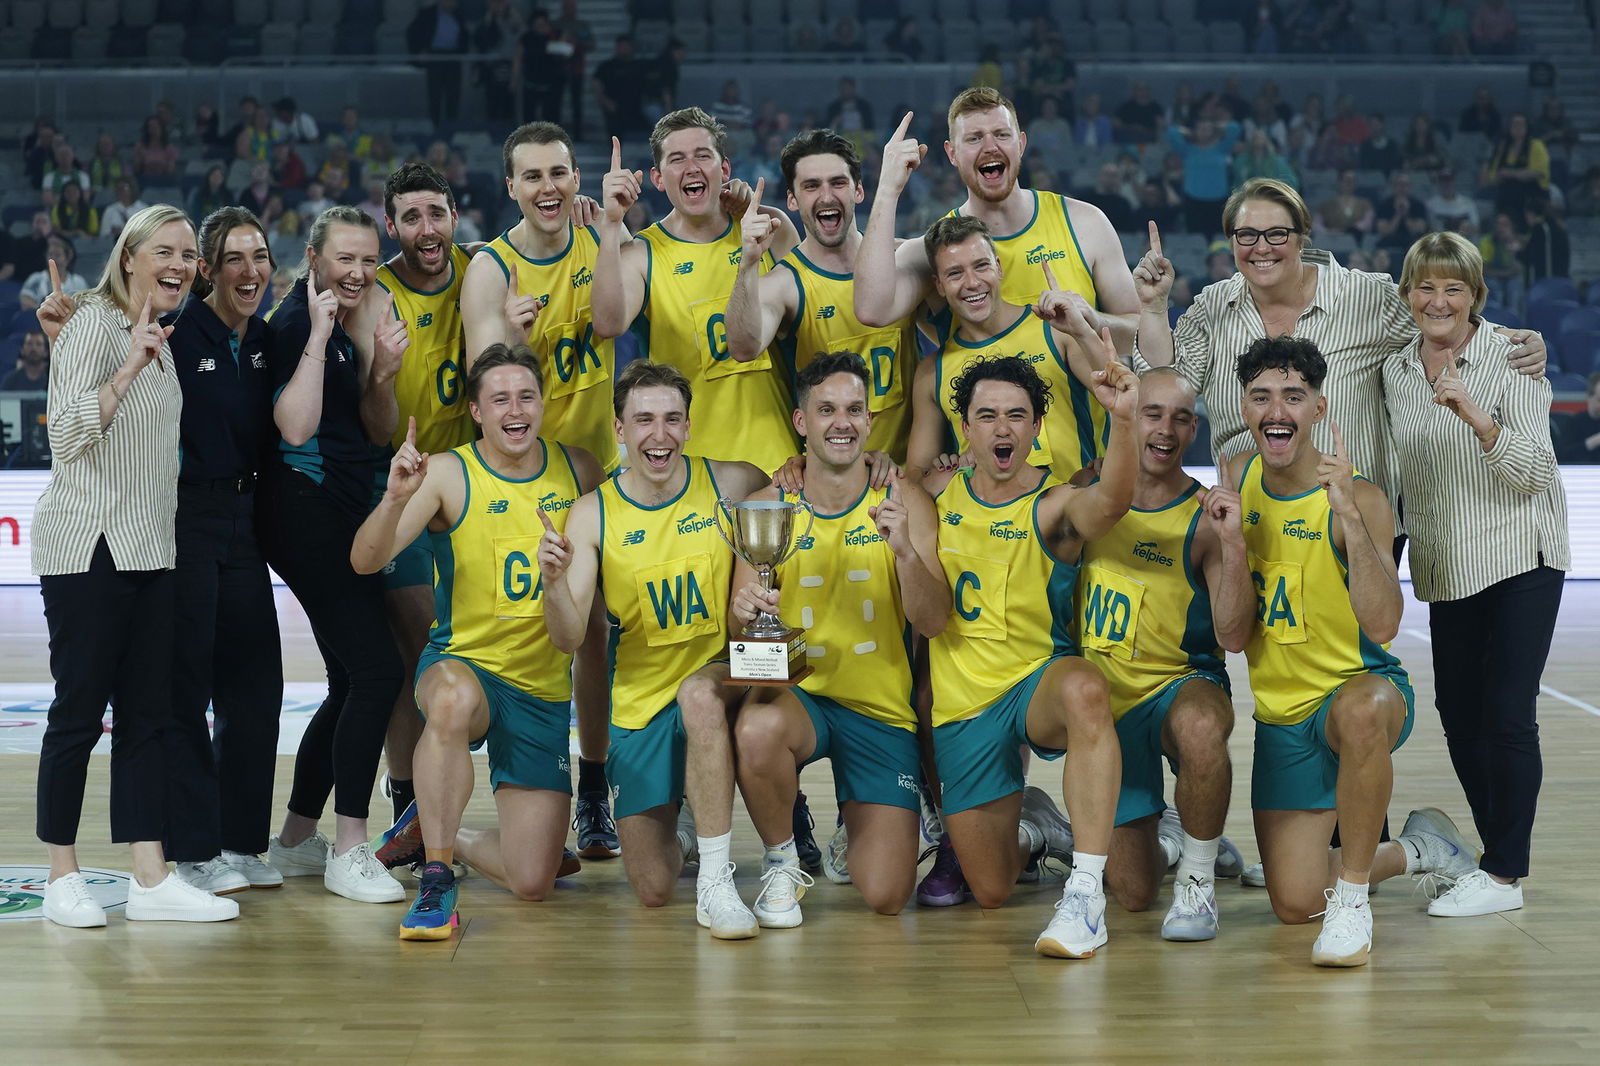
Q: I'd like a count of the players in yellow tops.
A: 12